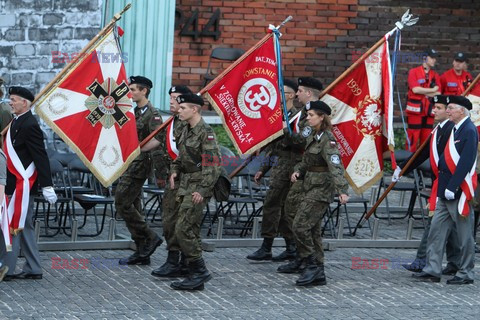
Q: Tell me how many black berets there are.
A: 9